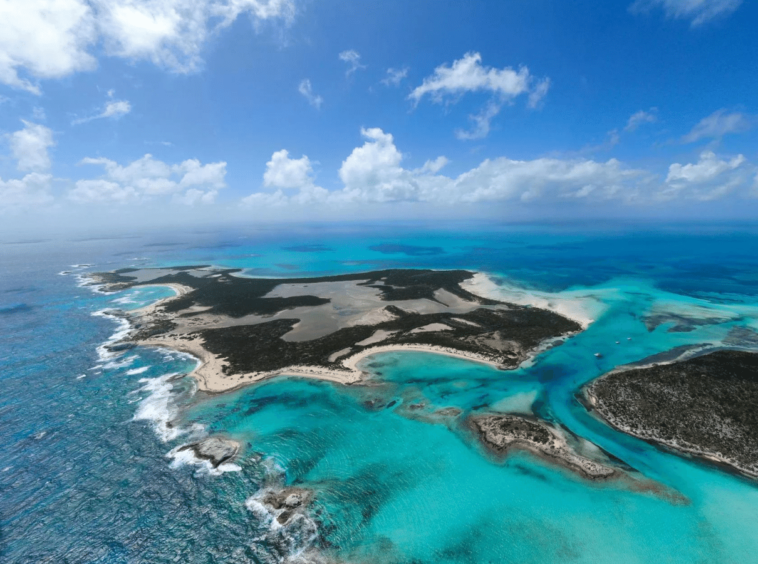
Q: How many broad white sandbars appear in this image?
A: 1